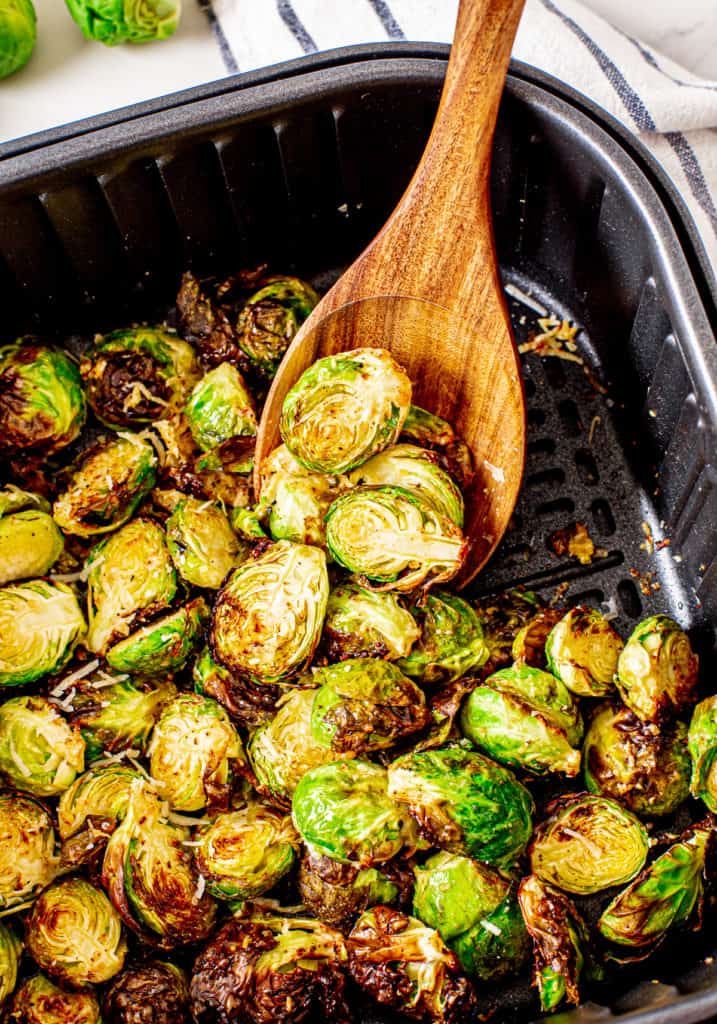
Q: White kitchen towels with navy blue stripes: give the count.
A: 1